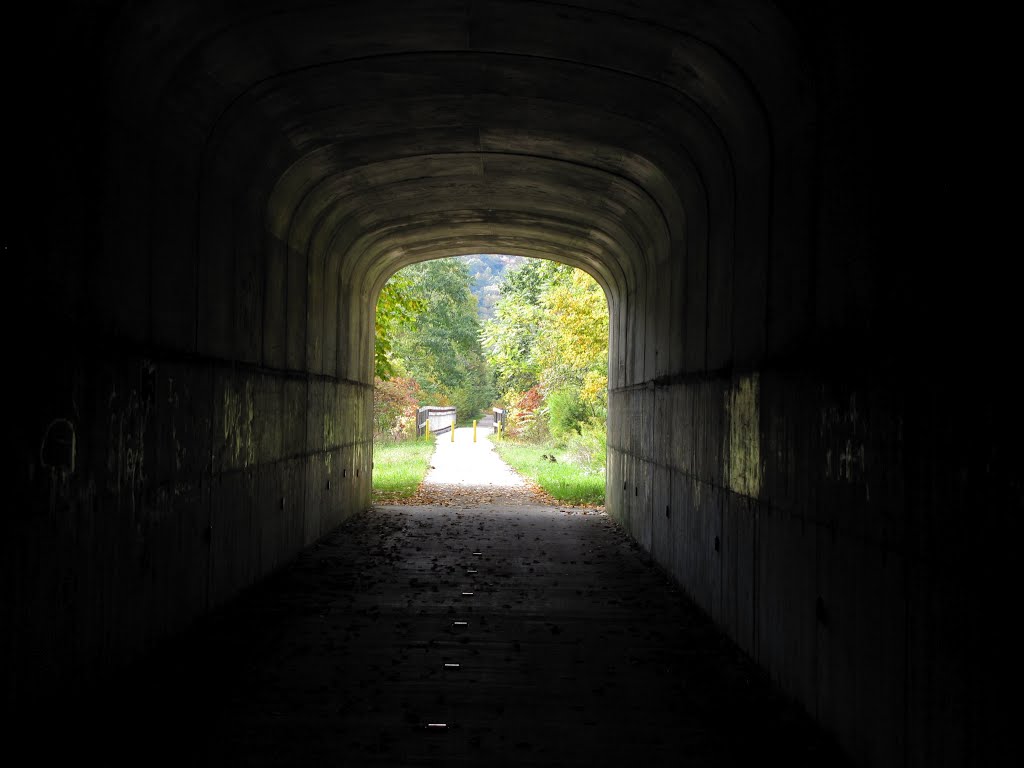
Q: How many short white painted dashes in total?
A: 6